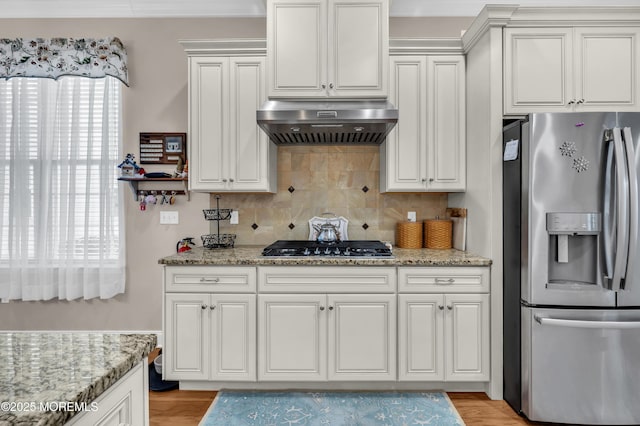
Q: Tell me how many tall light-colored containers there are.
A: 2